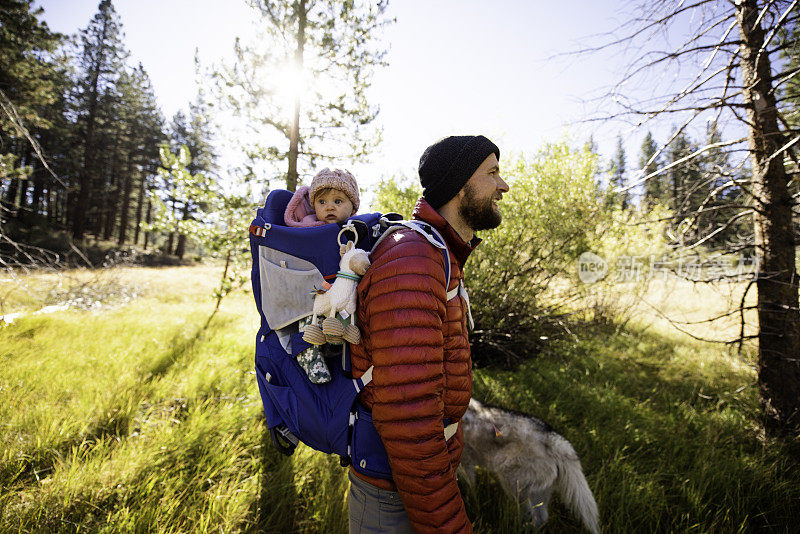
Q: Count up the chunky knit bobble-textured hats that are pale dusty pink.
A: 1